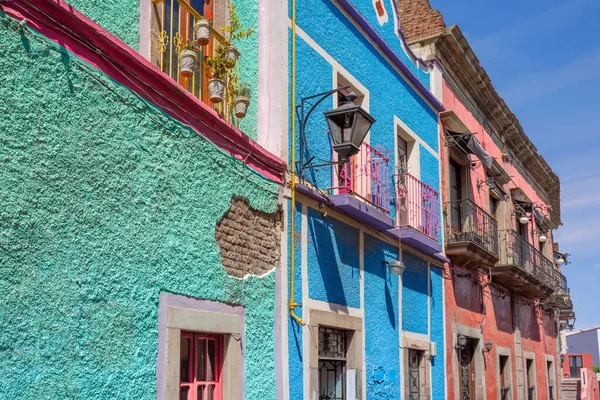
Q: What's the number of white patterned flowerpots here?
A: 5